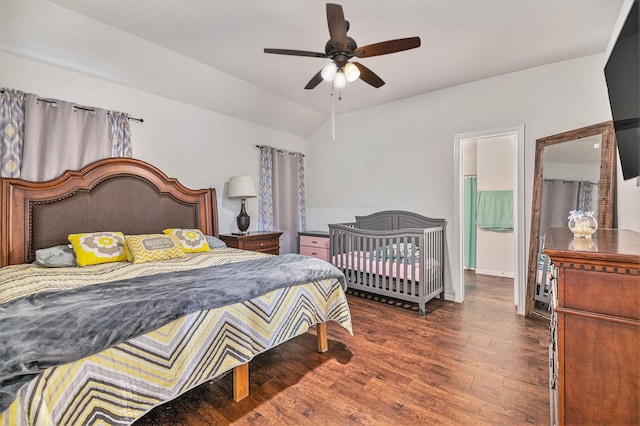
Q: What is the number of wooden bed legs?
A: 2